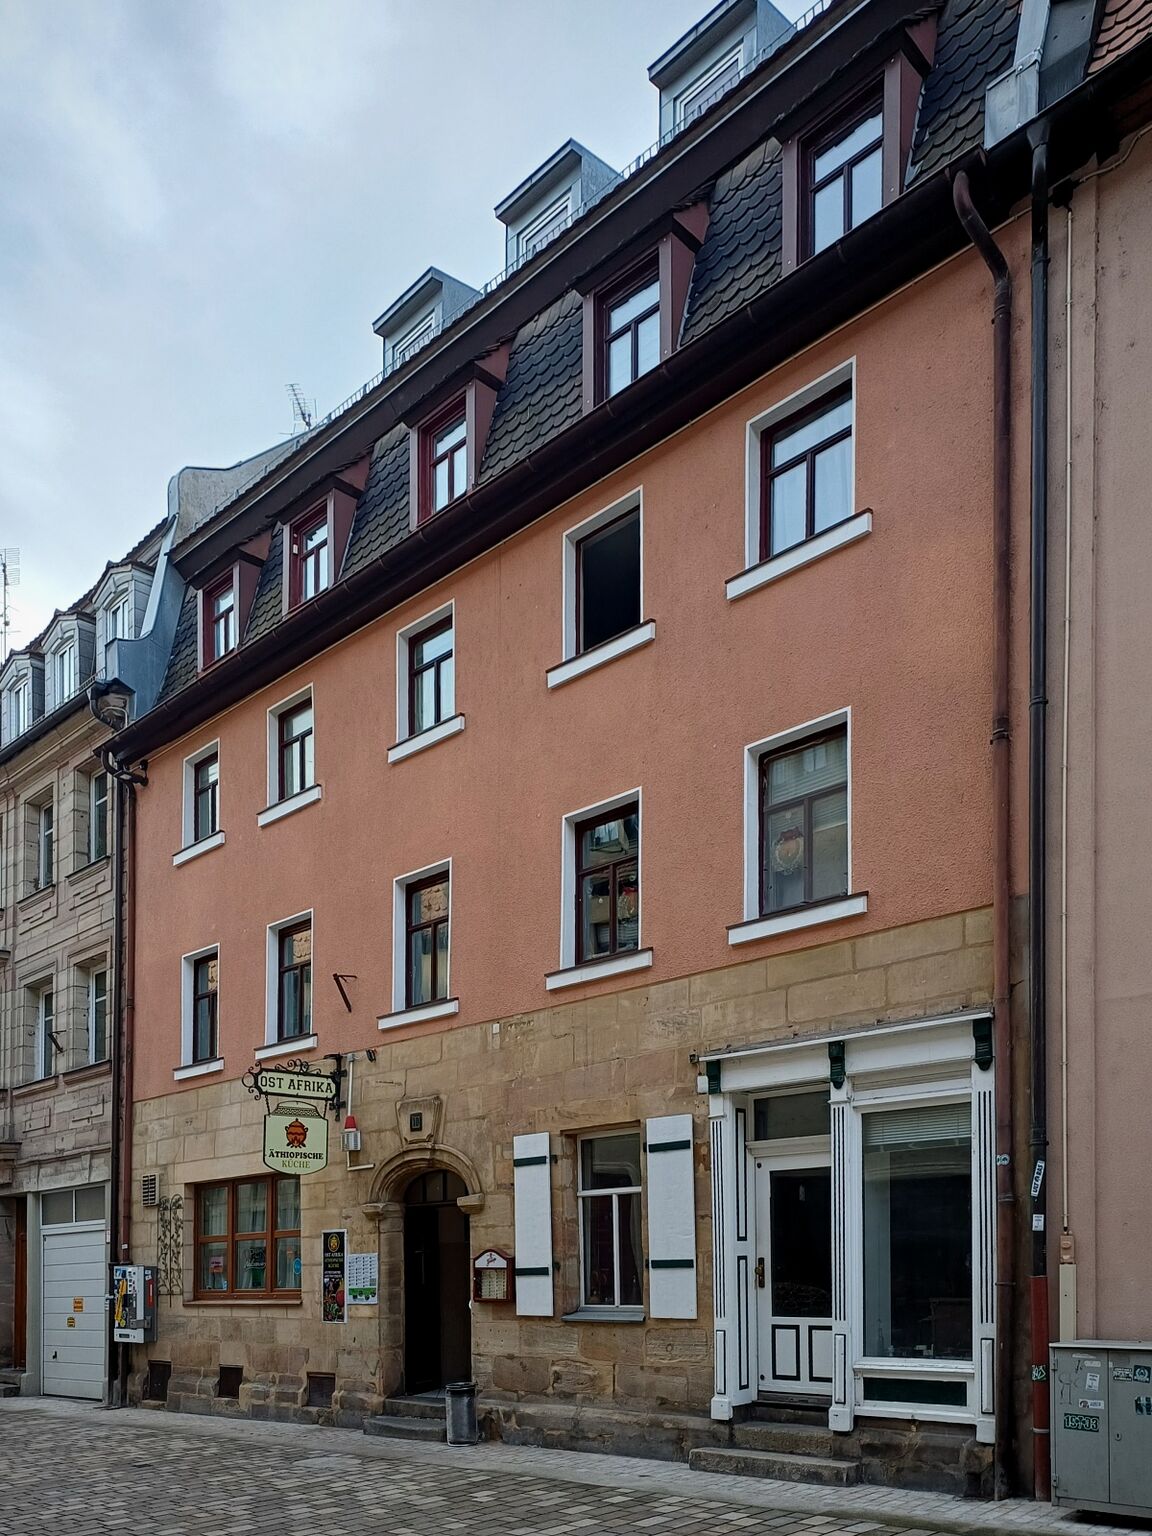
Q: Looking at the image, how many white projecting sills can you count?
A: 10